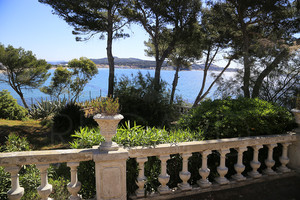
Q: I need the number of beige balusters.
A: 12